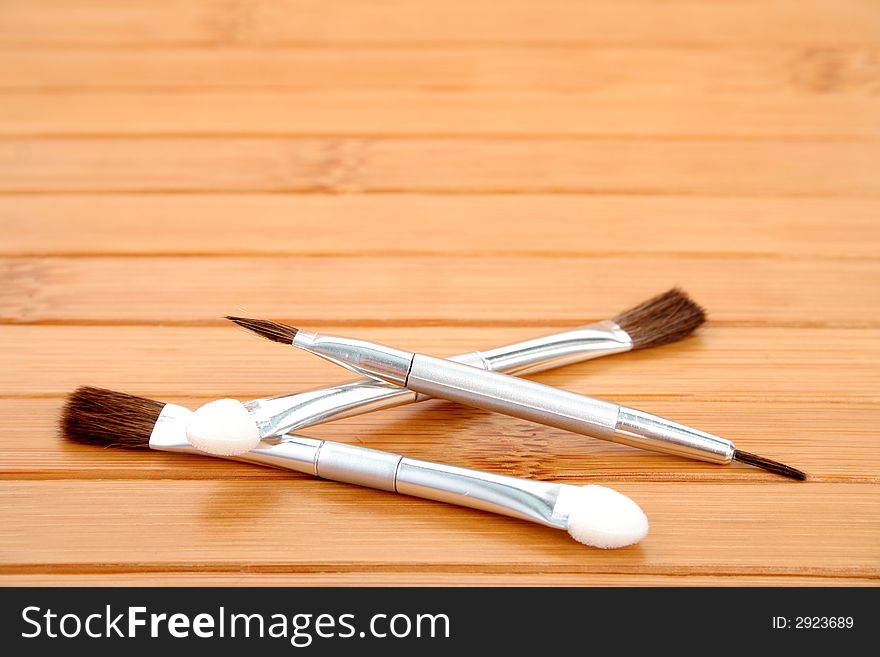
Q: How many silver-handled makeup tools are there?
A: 3